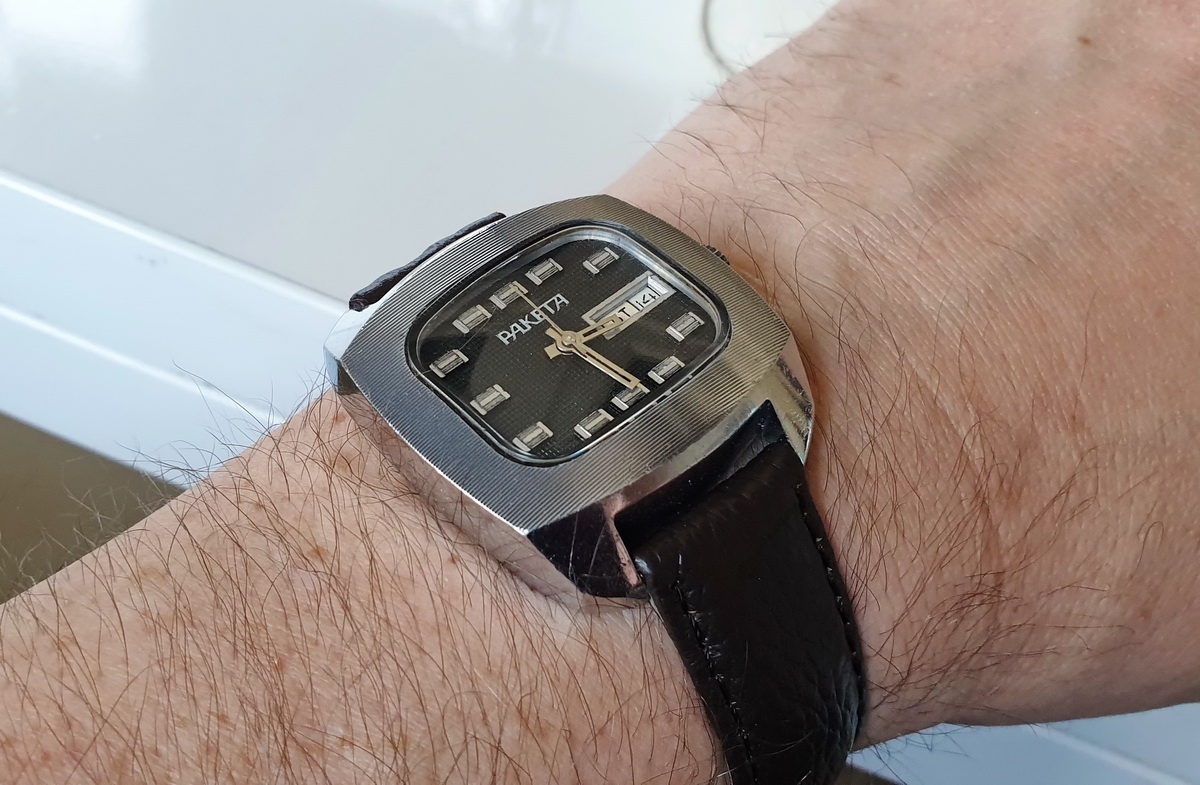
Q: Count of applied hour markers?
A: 11